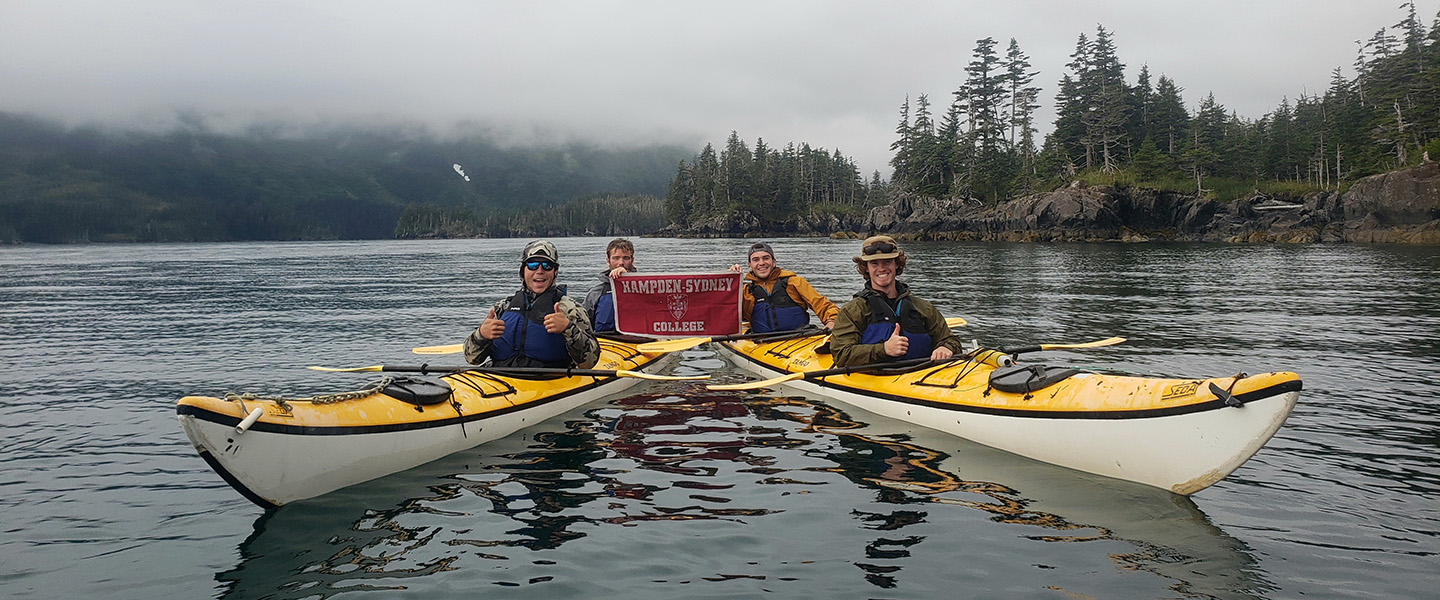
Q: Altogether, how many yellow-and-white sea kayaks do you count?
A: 2